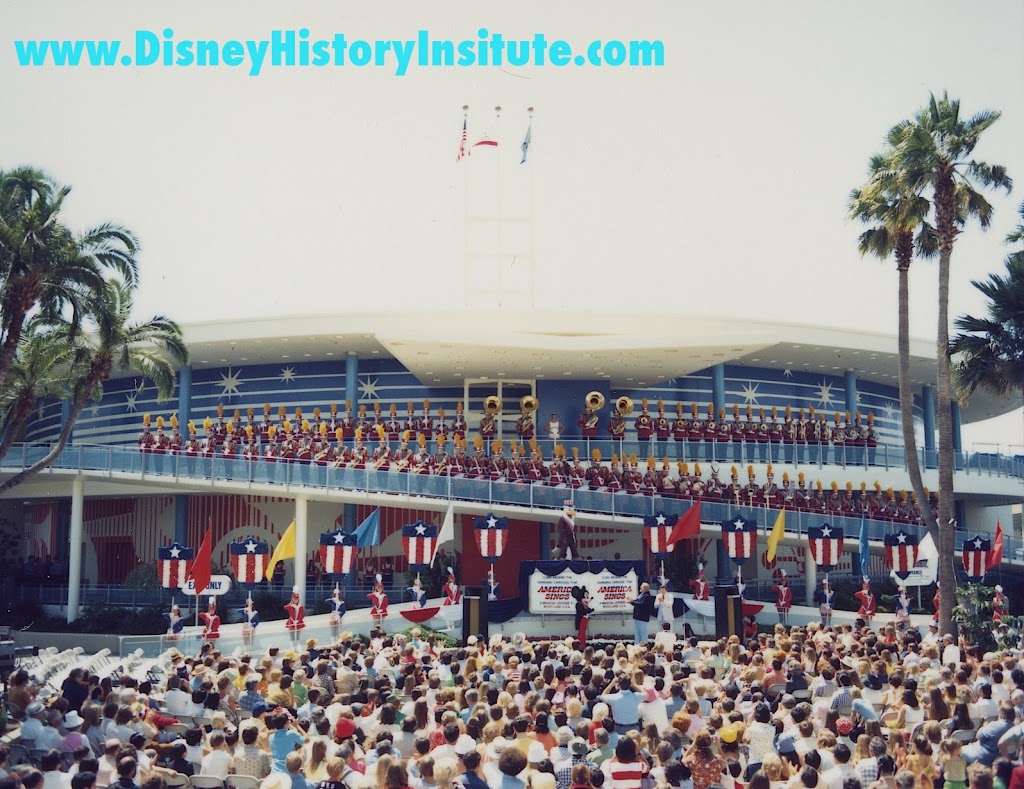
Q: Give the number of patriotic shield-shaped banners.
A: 10